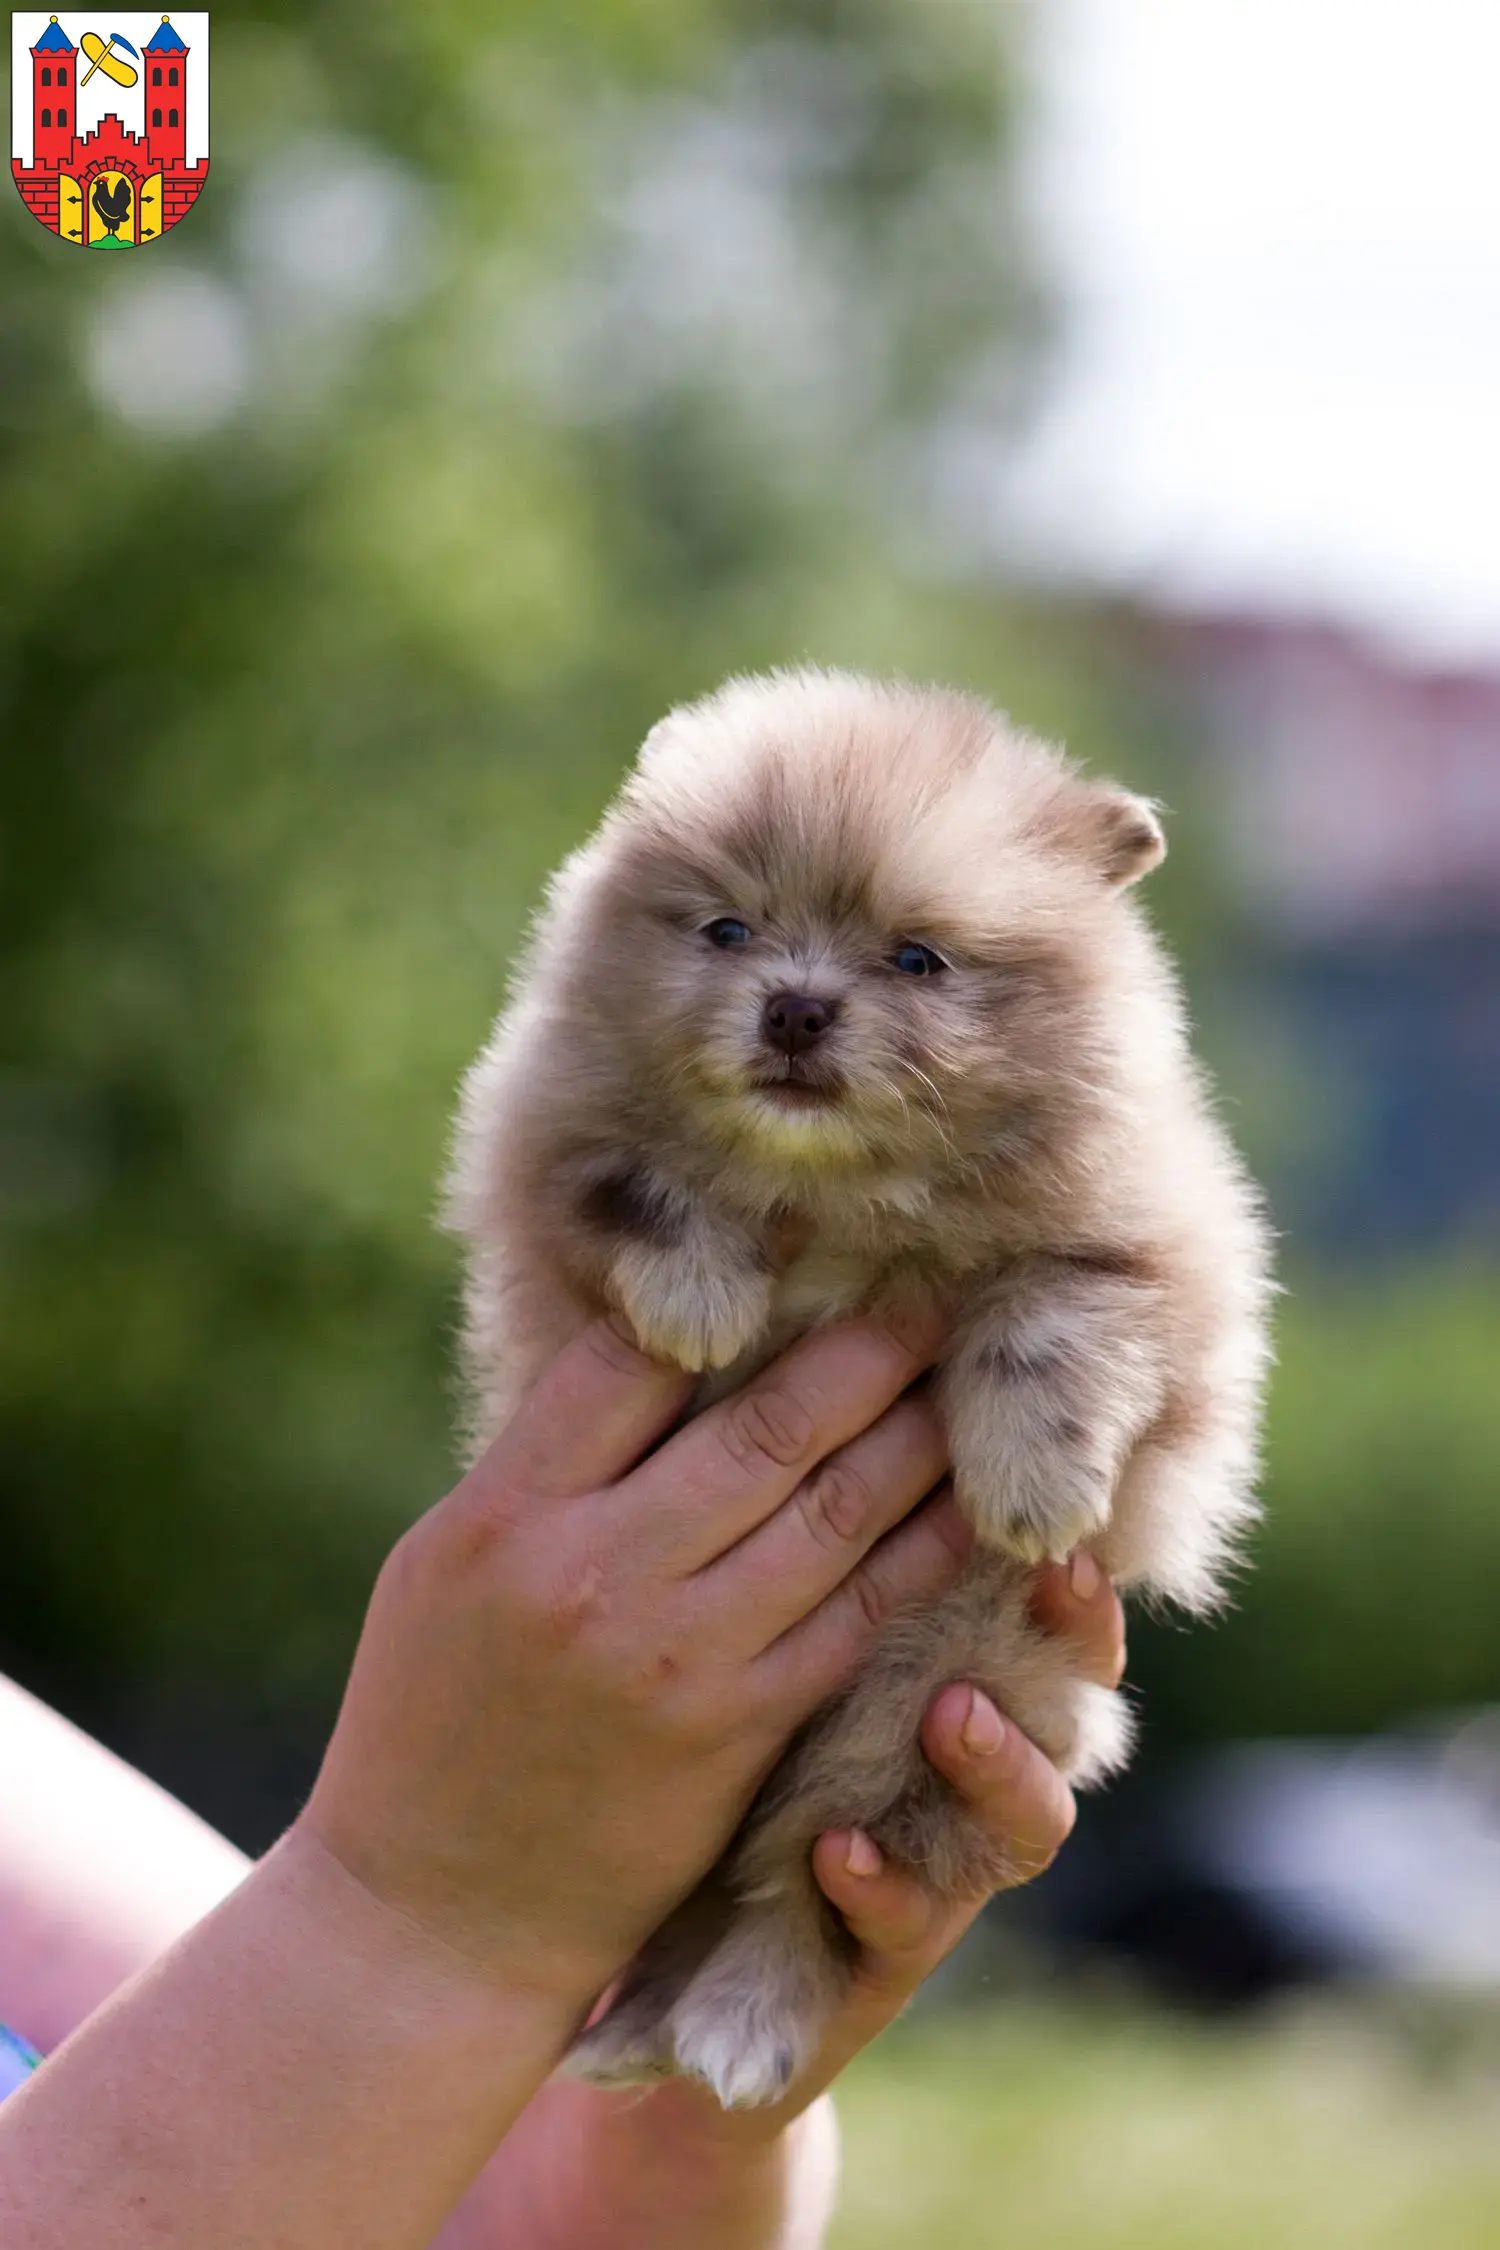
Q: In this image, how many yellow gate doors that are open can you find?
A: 2